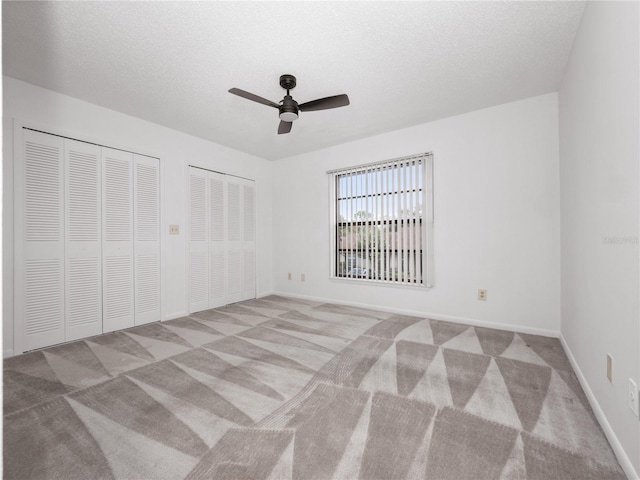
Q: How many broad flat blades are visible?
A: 3